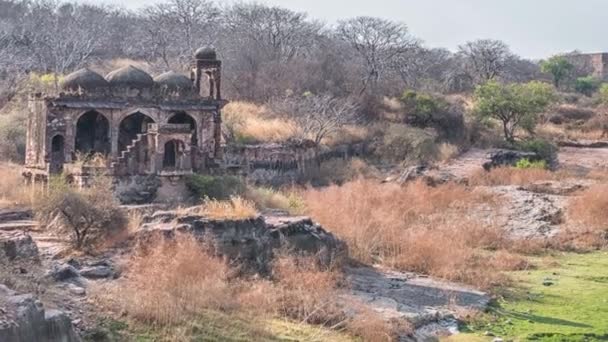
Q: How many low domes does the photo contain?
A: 3